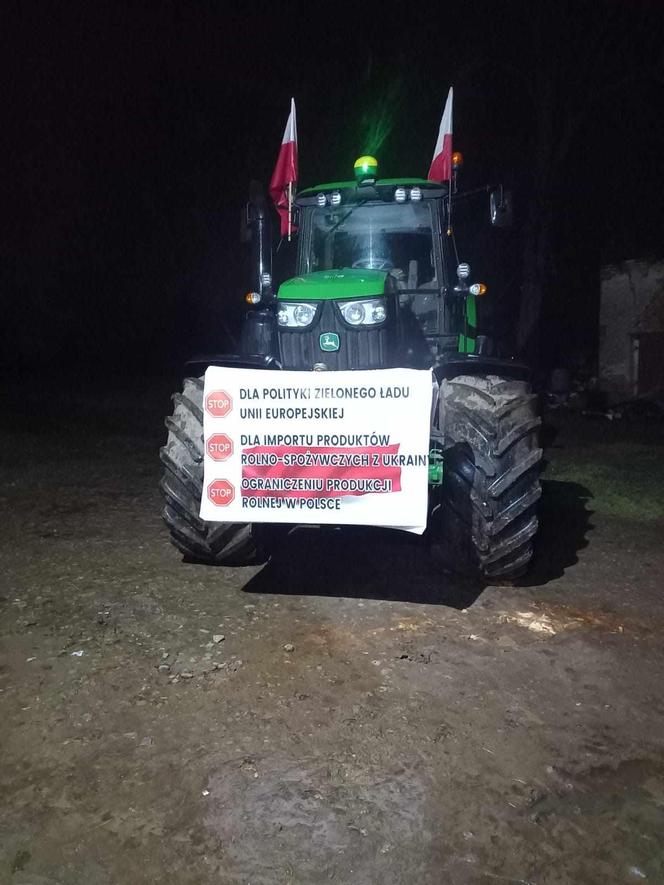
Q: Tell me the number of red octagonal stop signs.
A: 3